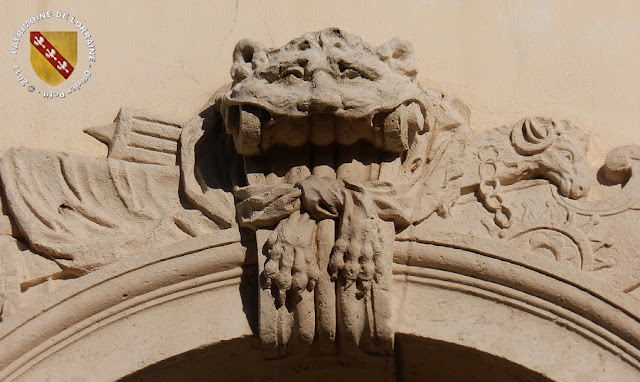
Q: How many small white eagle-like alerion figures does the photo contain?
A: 3